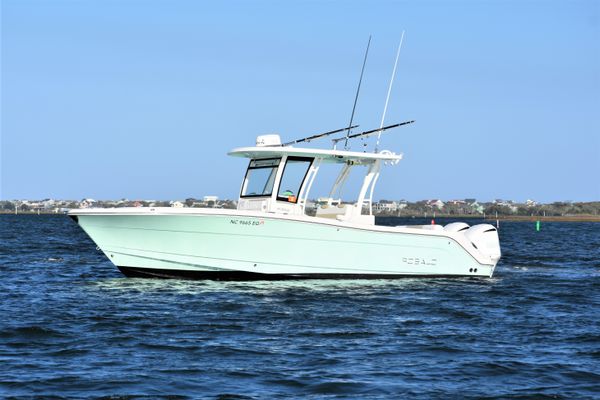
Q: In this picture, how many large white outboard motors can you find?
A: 2